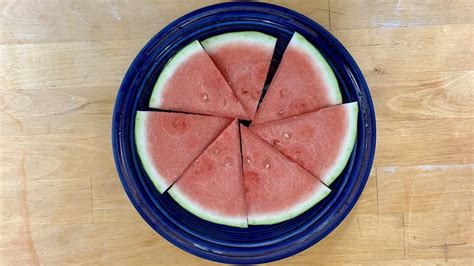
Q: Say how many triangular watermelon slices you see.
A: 7